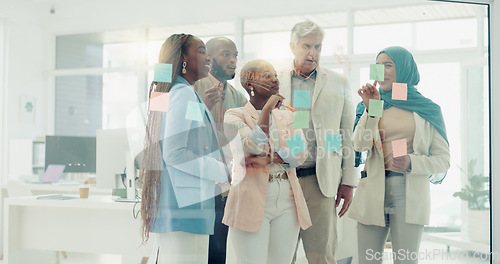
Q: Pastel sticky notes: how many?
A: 11